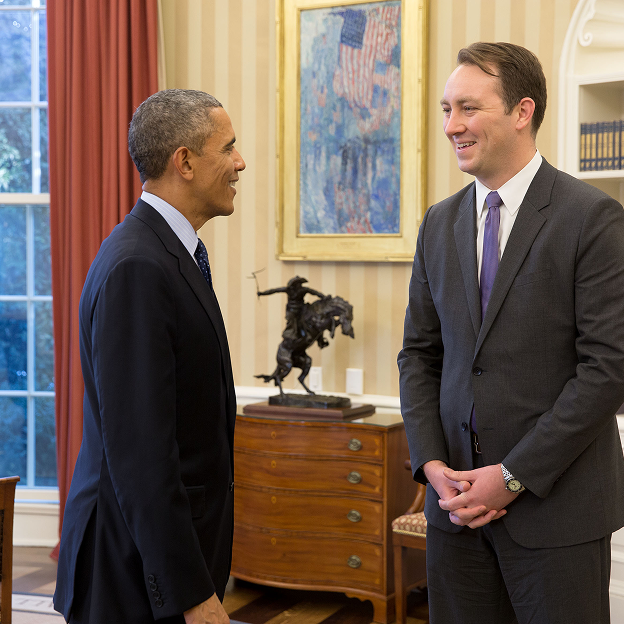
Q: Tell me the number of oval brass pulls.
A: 4